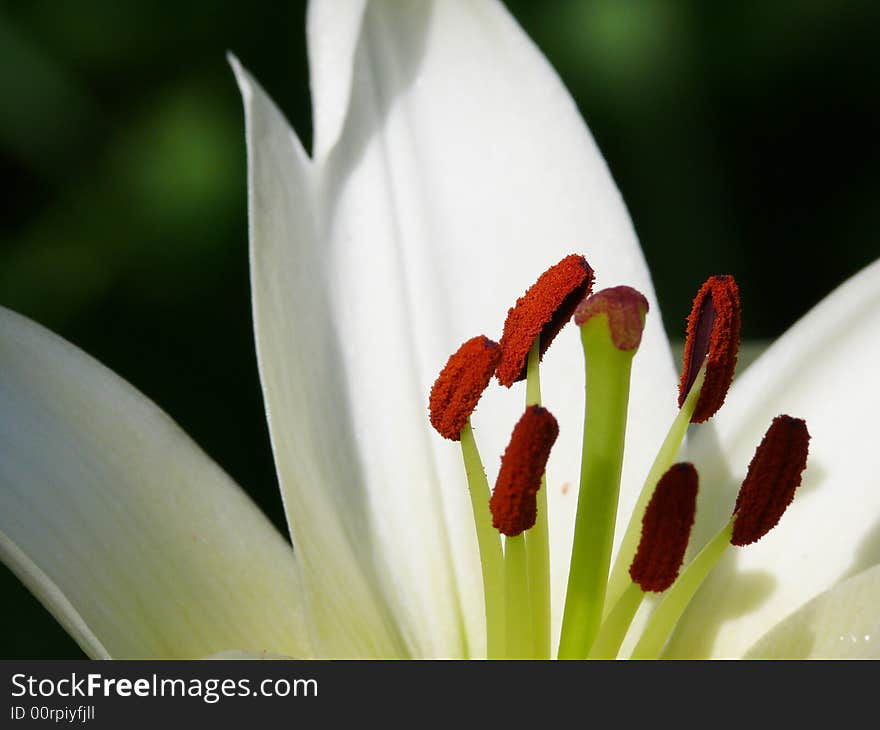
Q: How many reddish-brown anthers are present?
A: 6